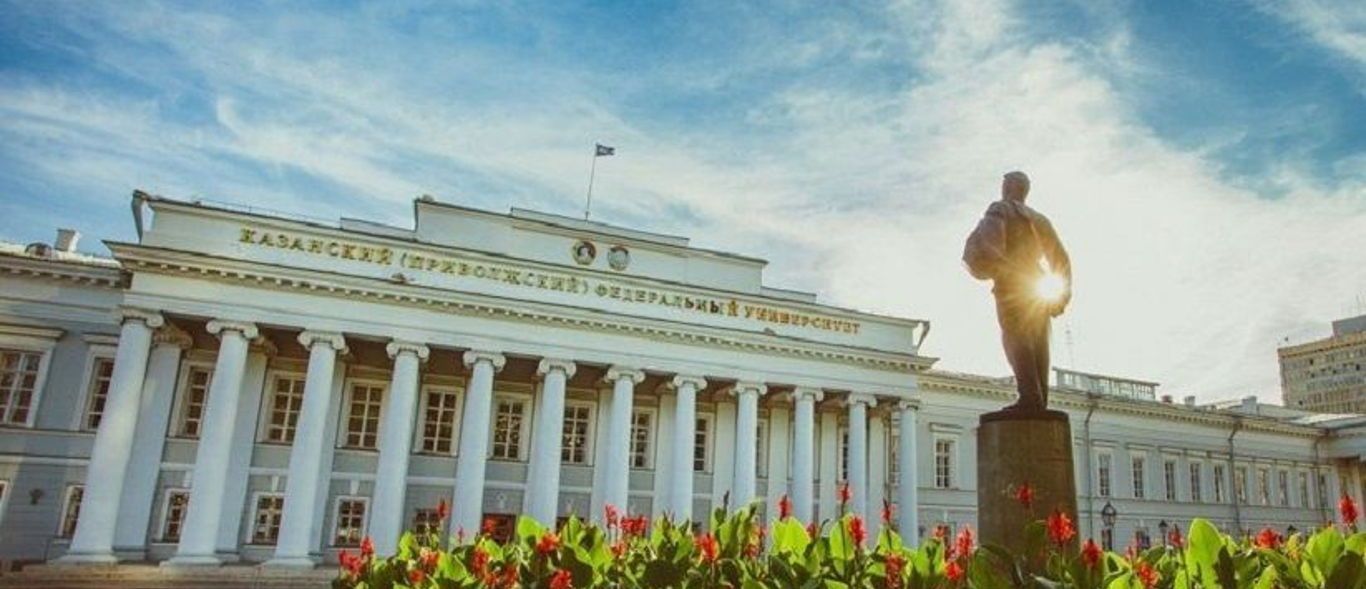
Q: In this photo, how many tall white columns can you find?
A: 12